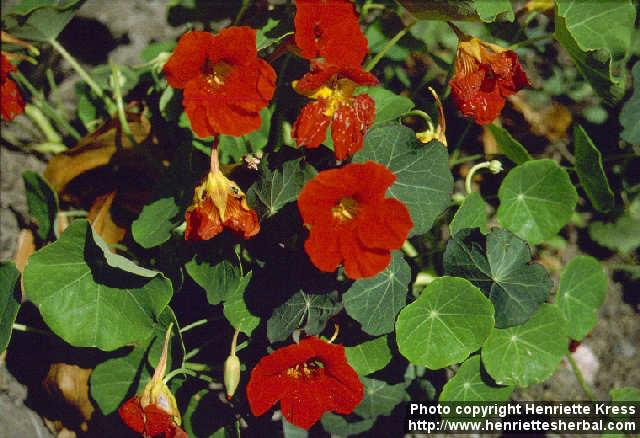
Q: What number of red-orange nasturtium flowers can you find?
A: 9